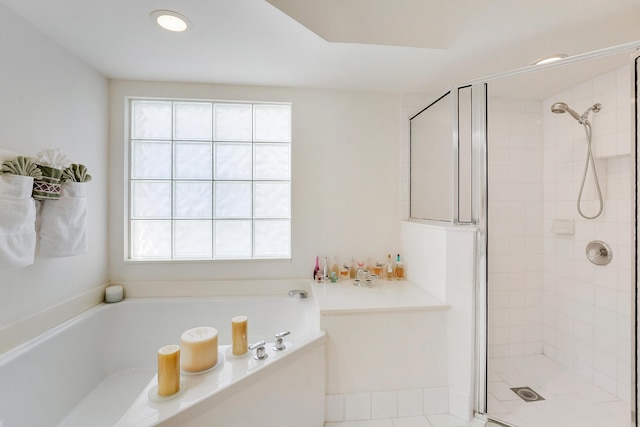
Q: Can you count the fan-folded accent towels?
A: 3